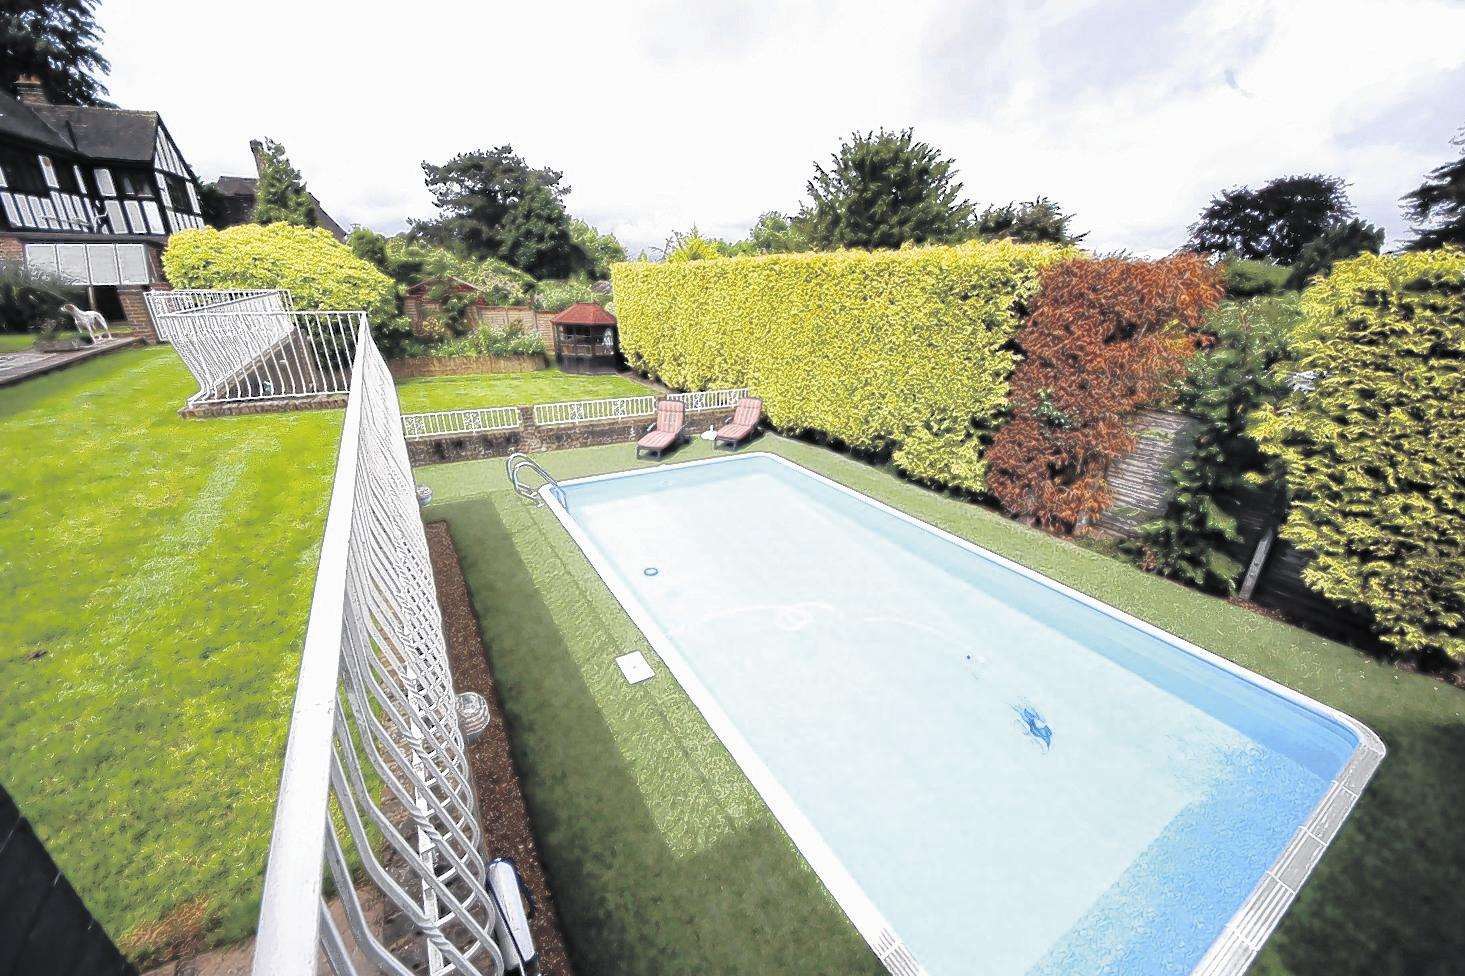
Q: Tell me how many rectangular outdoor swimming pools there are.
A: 1